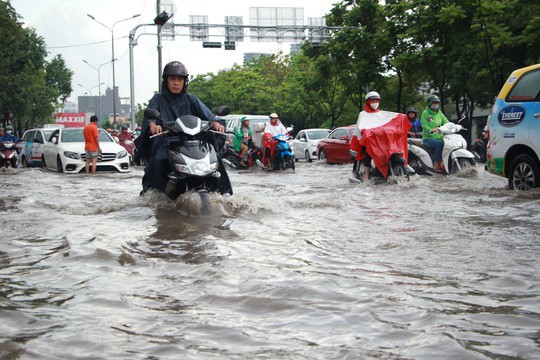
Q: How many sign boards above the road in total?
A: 5